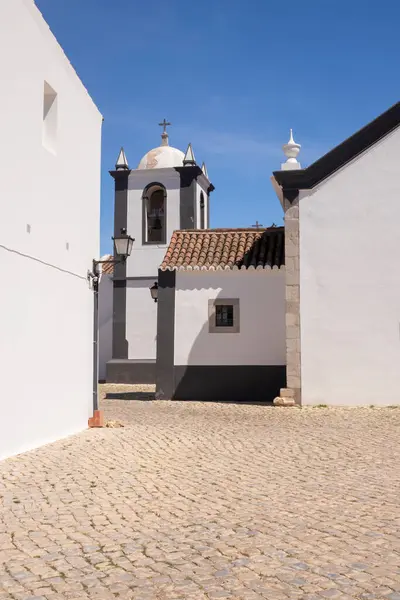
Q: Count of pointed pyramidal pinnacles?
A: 3